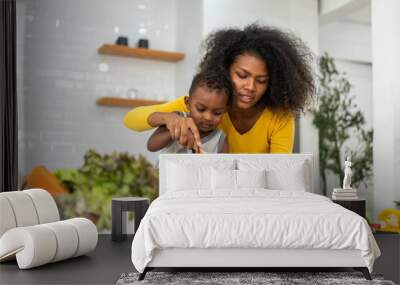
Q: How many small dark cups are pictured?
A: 2